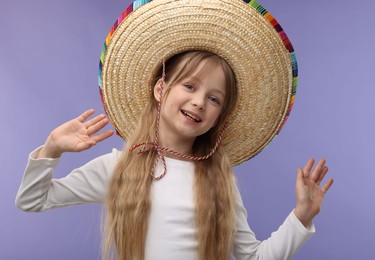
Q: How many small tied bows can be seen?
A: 1